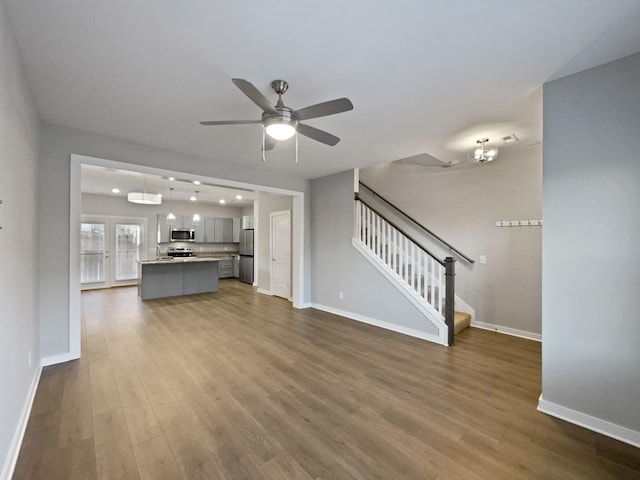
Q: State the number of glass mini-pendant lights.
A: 2